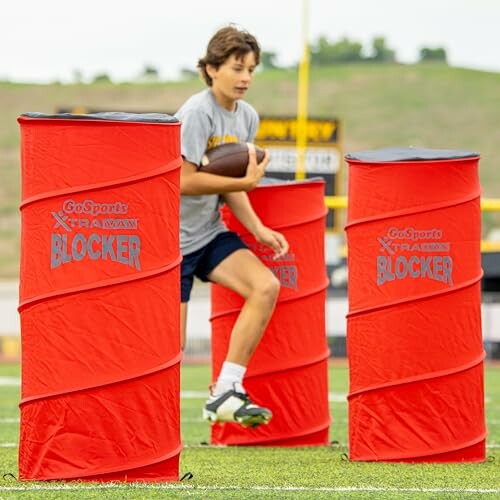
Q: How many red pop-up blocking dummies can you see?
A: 3